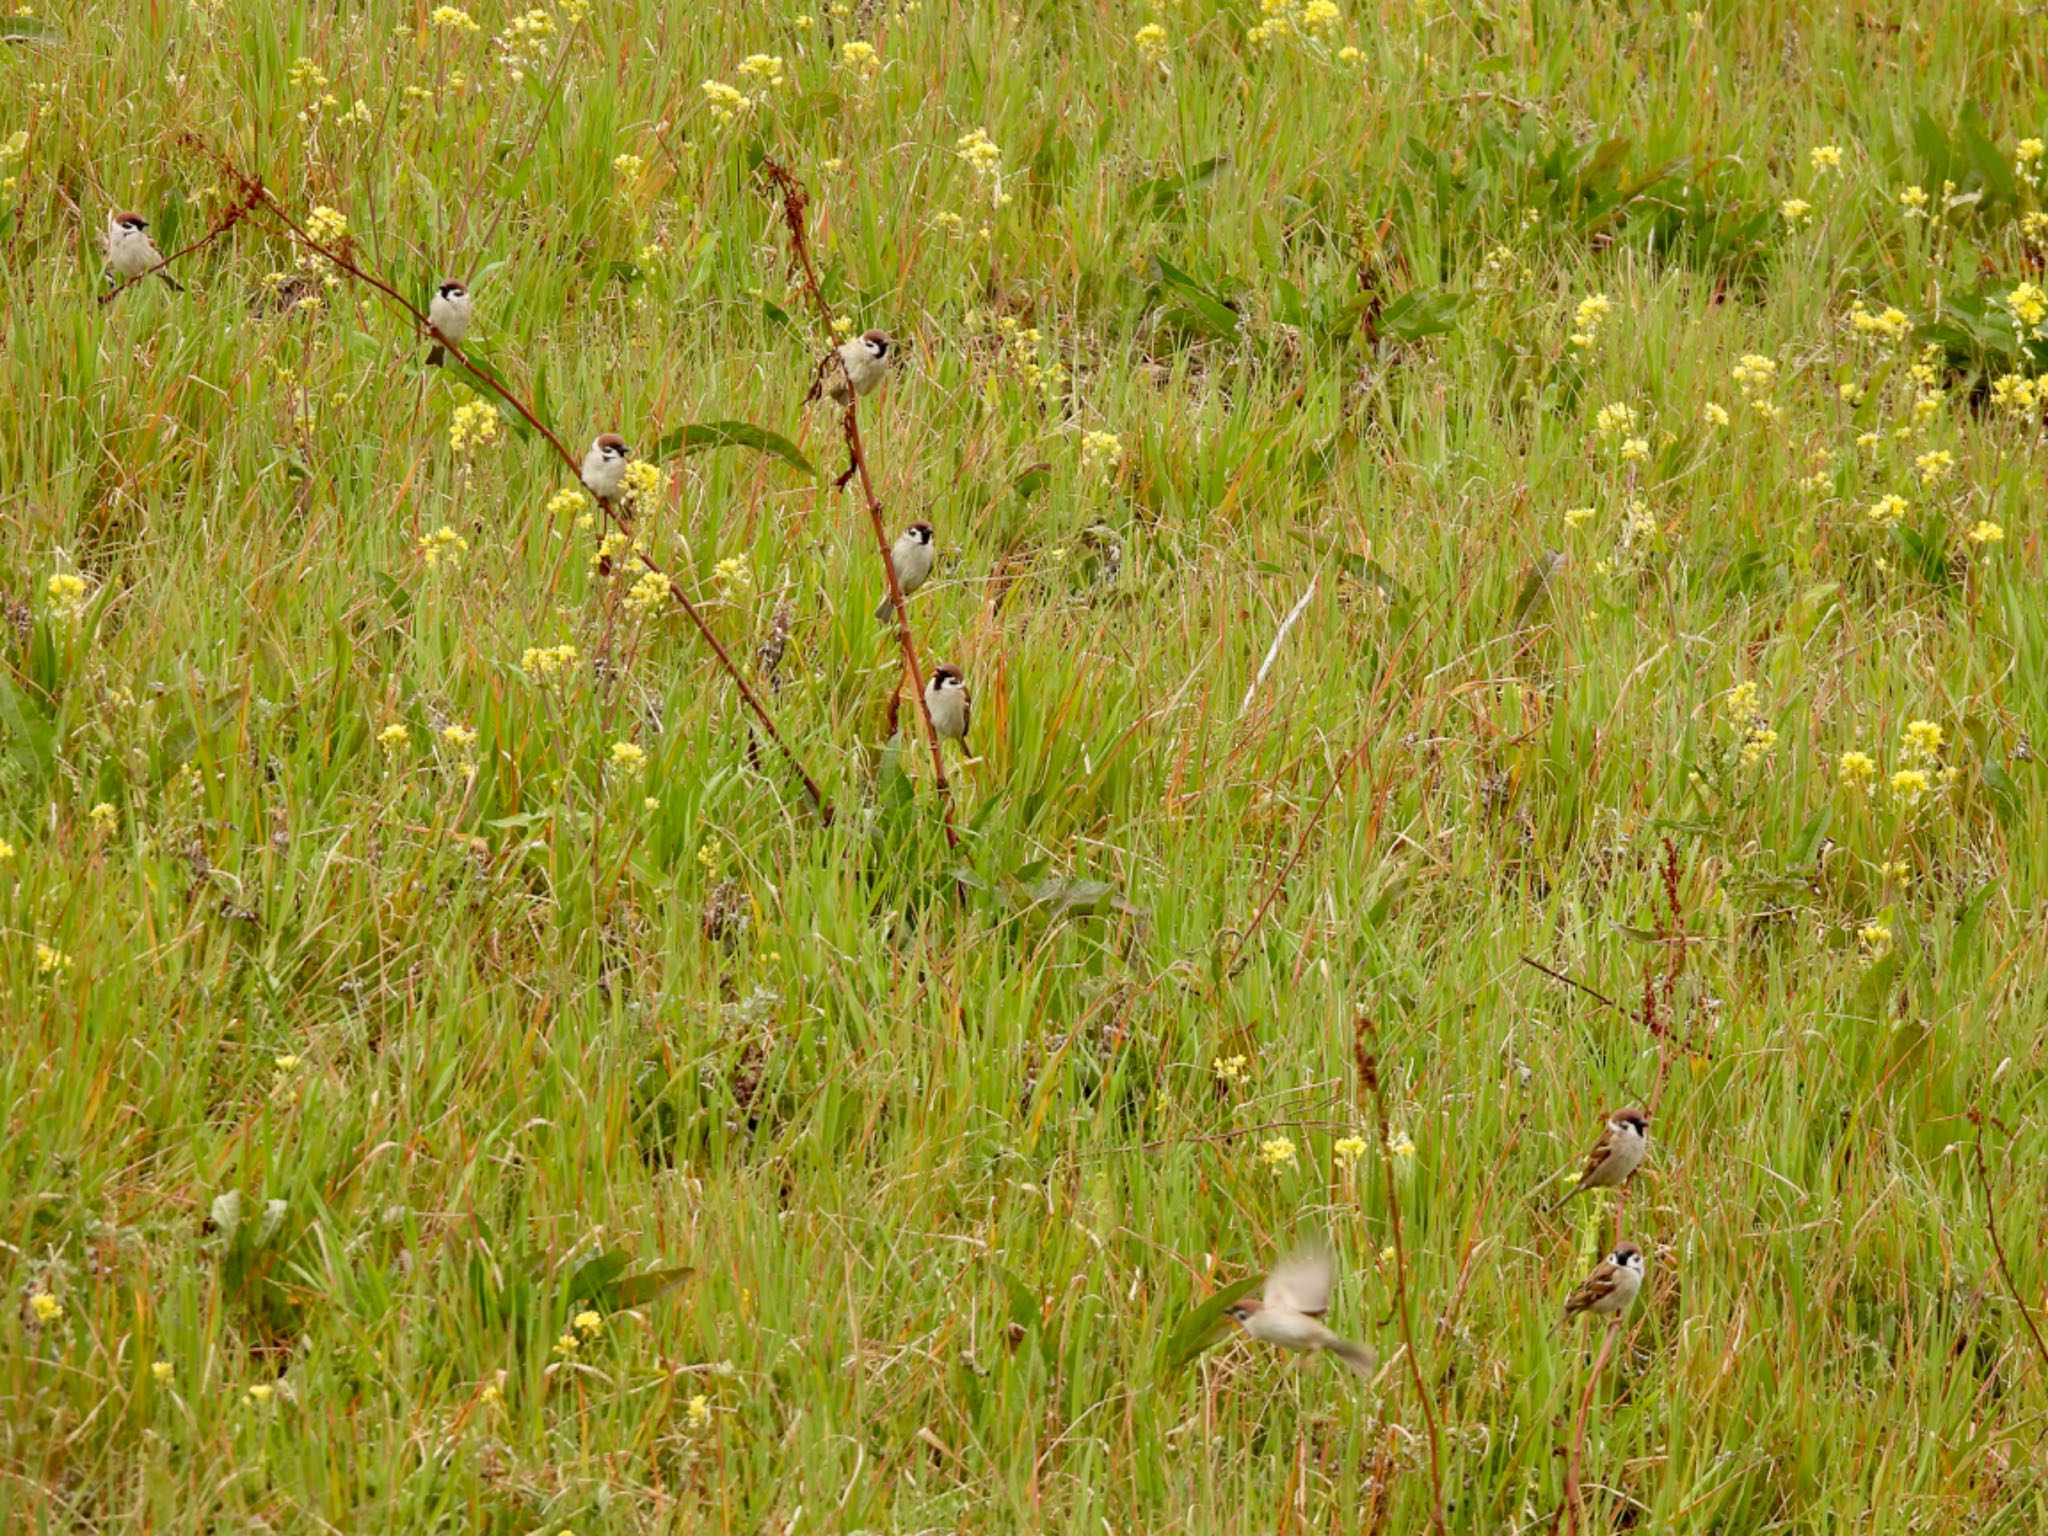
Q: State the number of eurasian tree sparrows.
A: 9